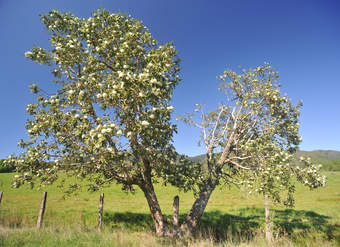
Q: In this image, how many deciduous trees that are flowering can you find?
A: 2